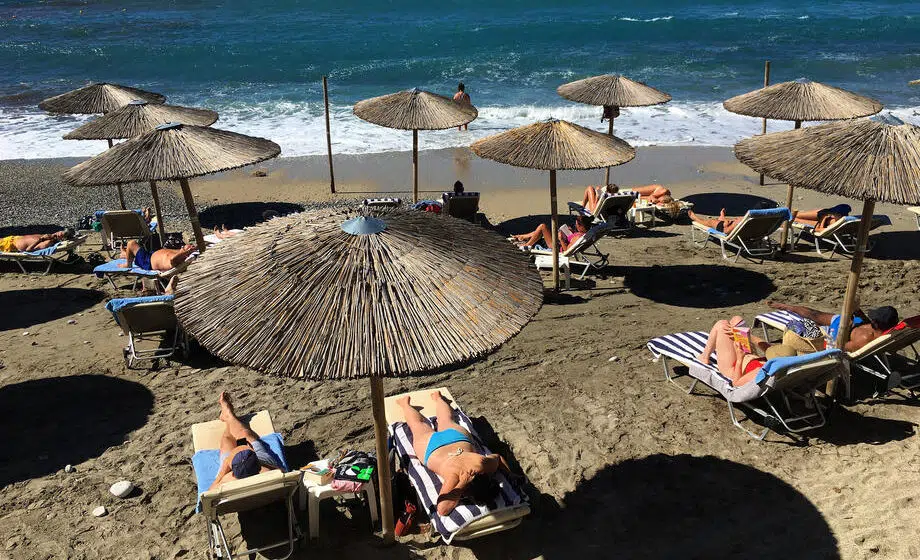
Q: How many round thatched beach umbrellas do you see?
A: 9